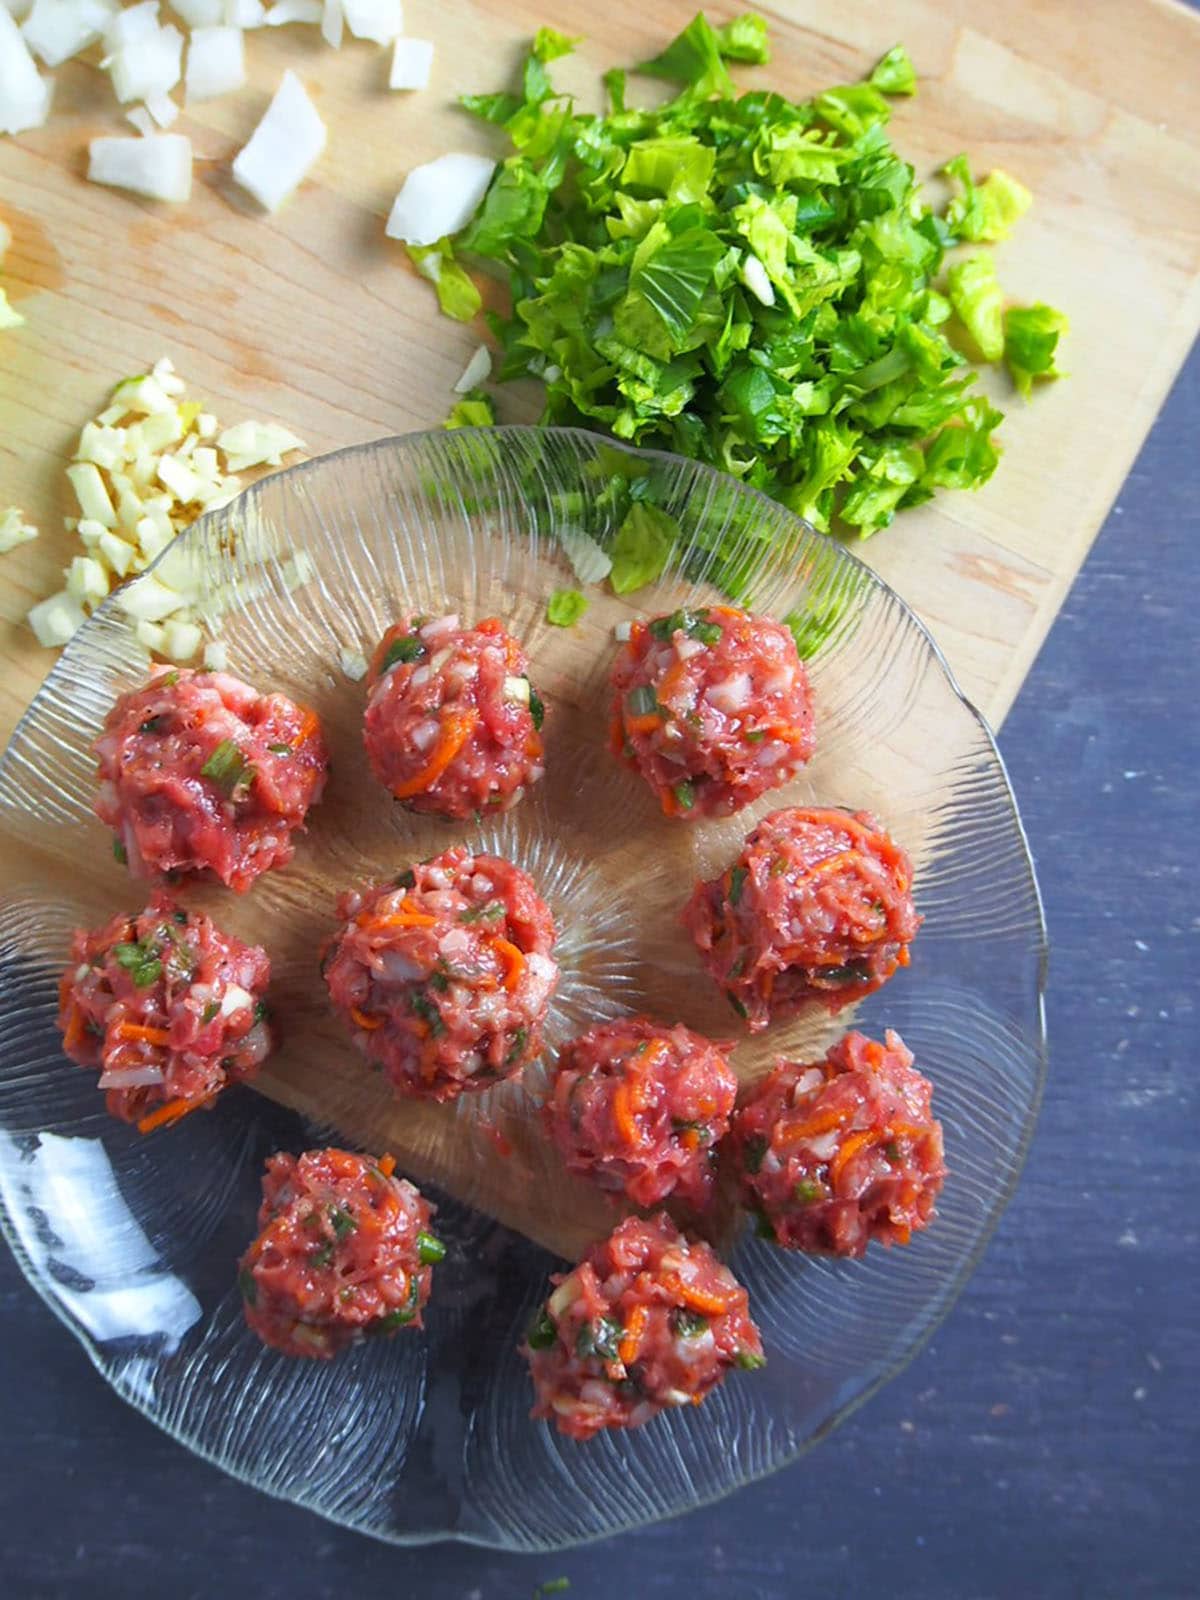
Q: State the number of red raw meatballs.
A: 10